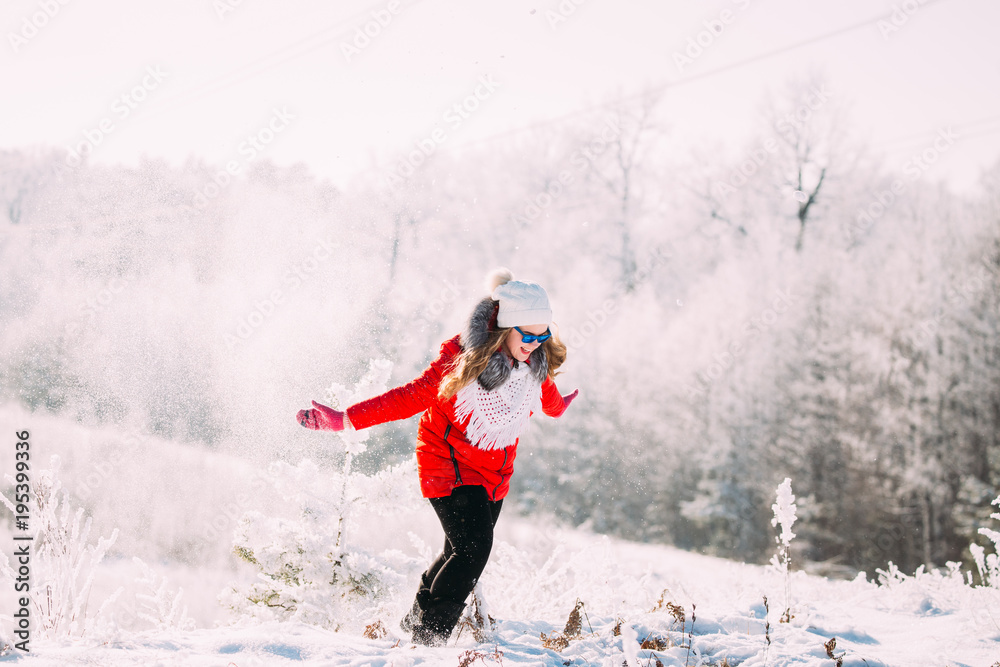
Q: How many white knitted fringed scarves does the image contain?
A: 1